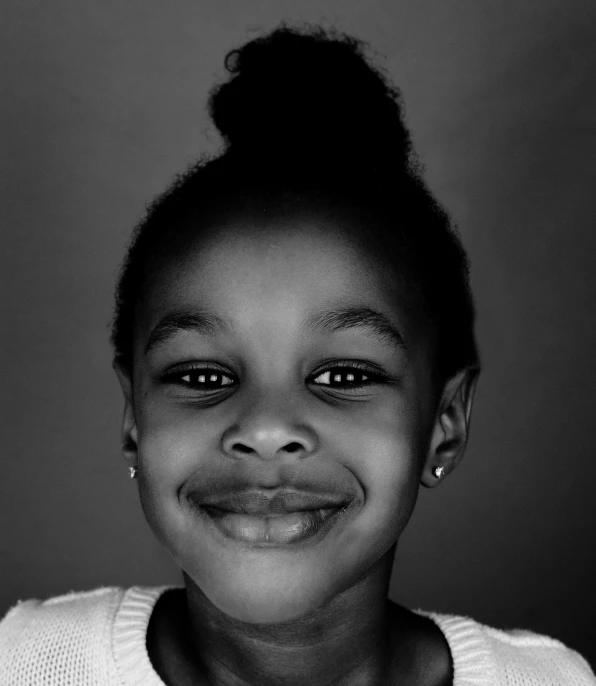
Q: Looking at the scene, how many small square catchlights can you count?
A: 4